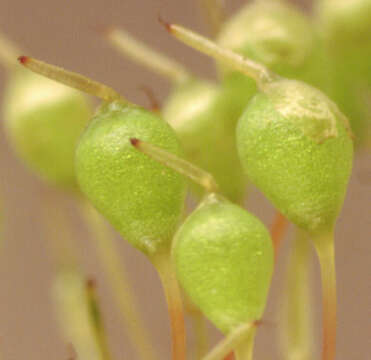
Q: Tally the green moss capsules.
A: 7